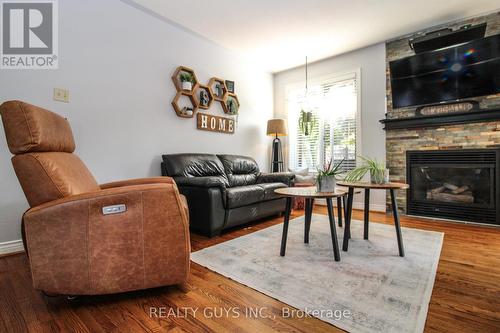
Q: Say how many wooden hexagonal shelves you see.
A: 5